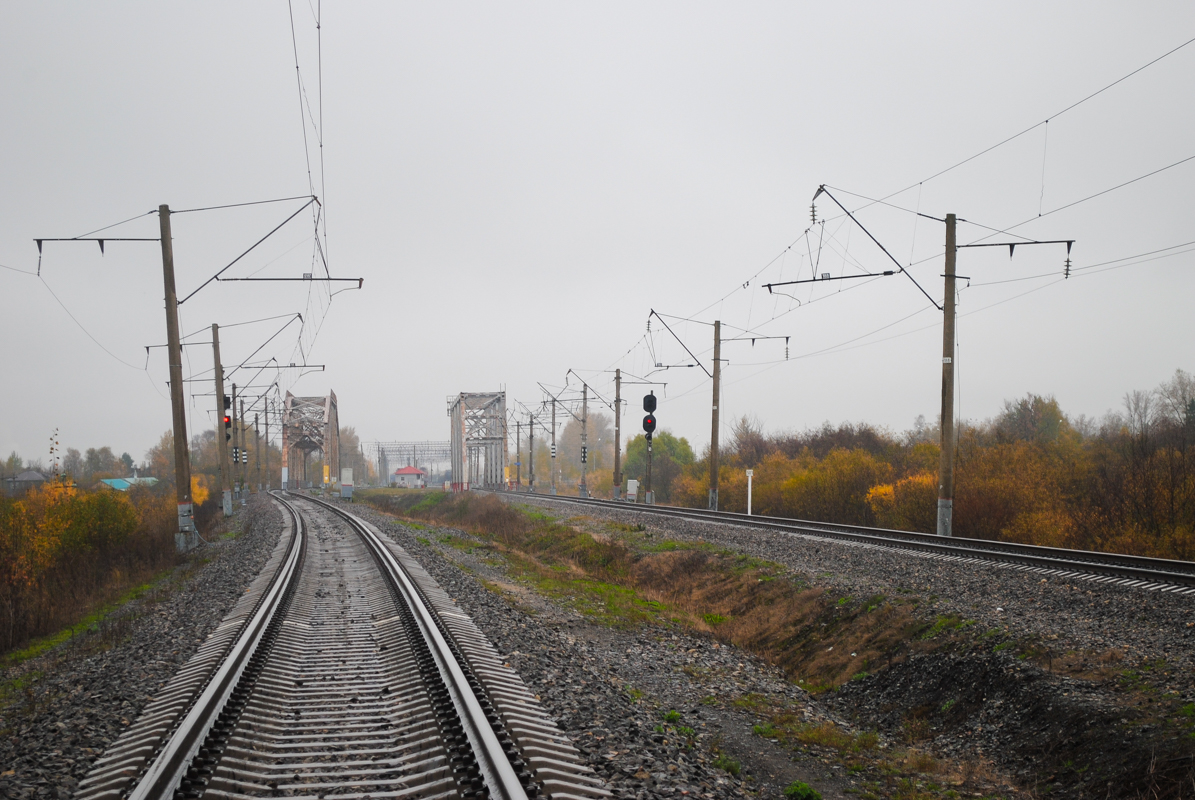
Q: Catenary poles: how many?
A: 13